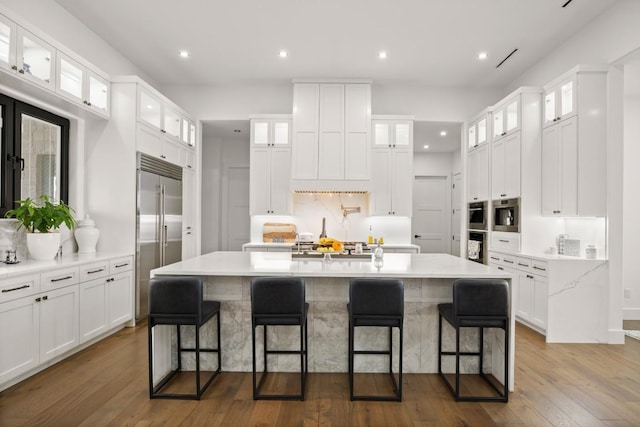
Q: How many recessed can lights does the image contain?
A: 6